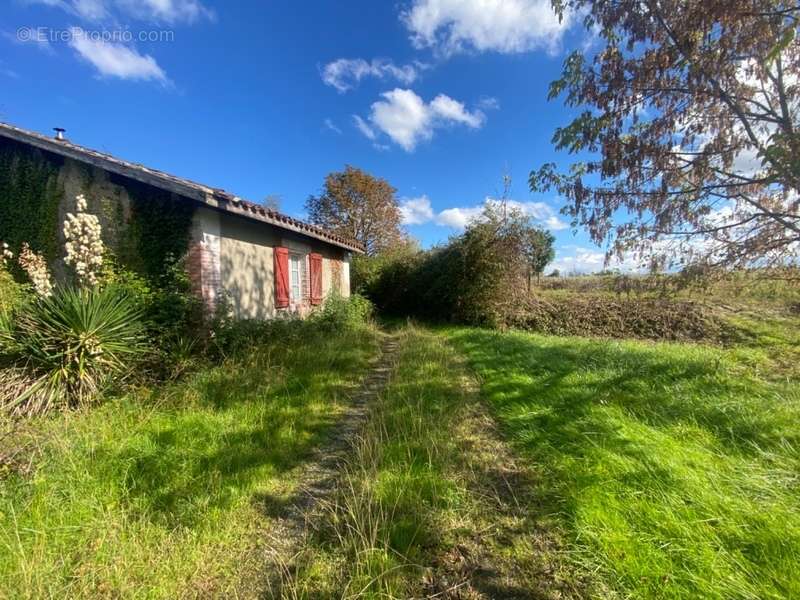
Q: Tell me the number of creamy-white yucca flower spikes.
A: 3